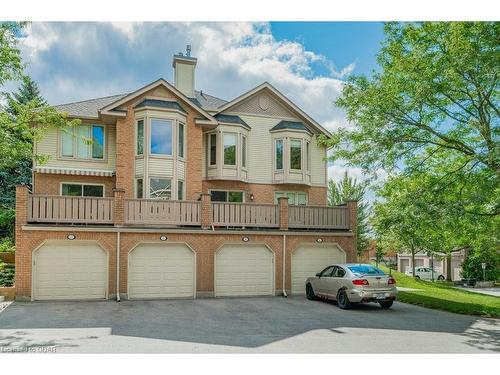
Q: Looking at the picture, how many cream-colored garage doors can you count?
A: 4